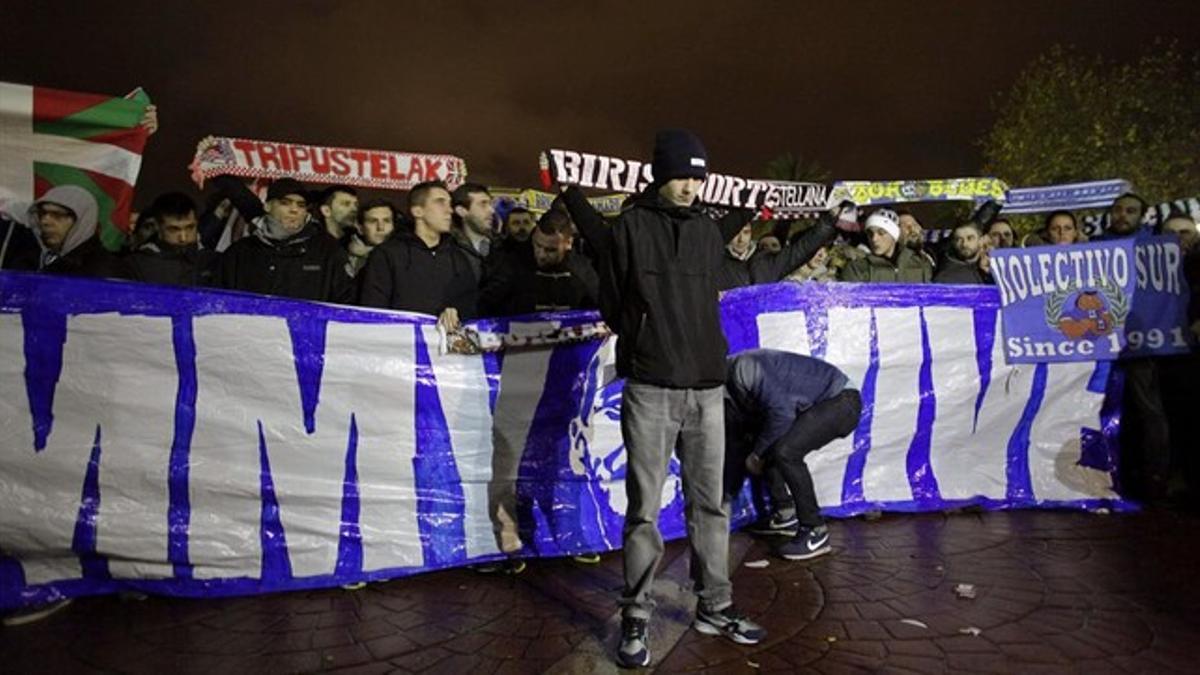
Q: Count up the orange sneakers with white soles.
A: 0